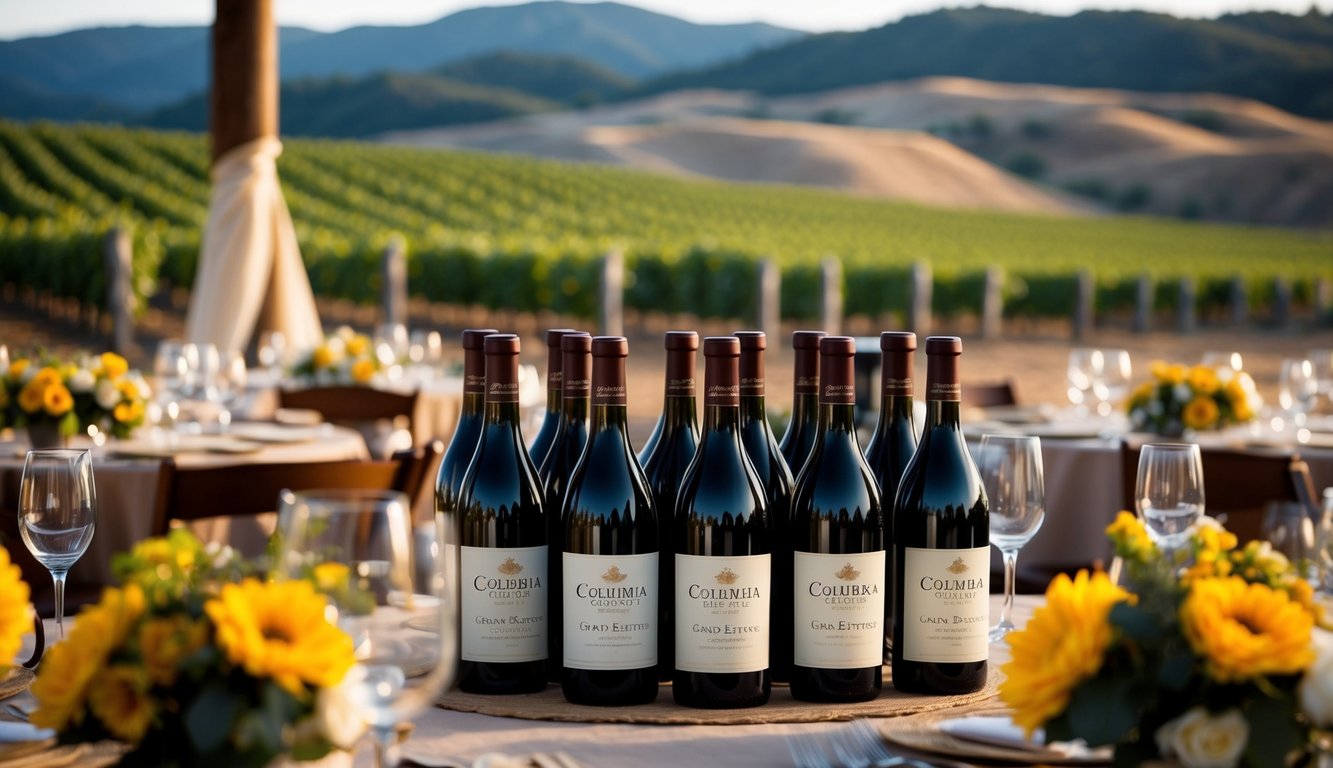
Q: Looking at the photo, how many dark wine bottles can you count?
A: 12